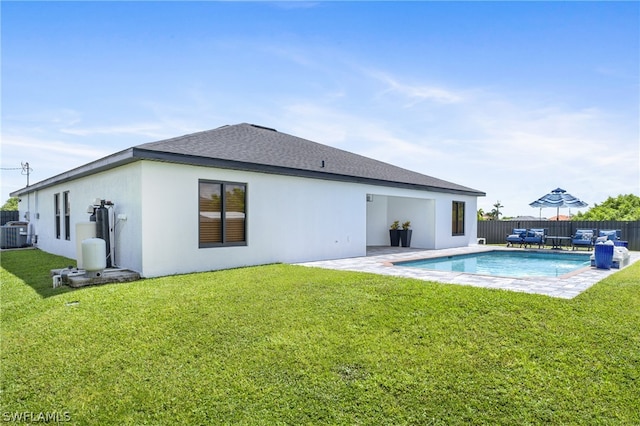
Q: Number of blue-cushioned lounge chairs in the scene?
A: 4